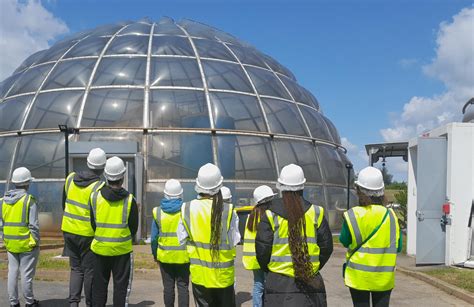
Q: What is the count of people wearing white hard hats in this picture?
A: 9